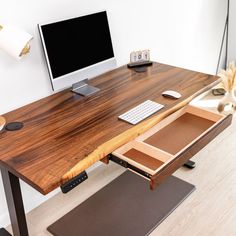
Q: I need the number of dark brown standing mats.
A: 1